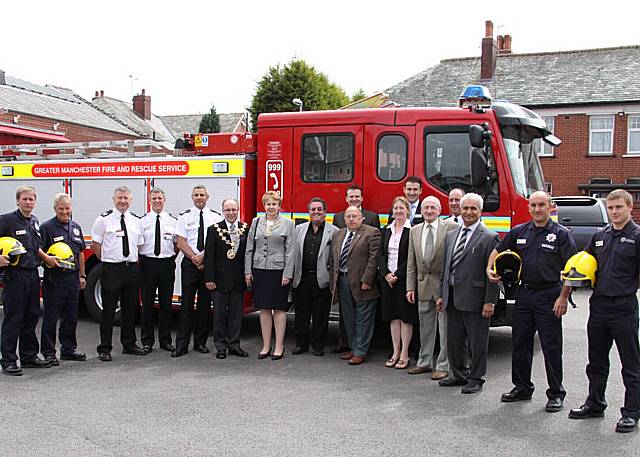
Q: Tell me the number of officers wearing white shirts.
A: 3